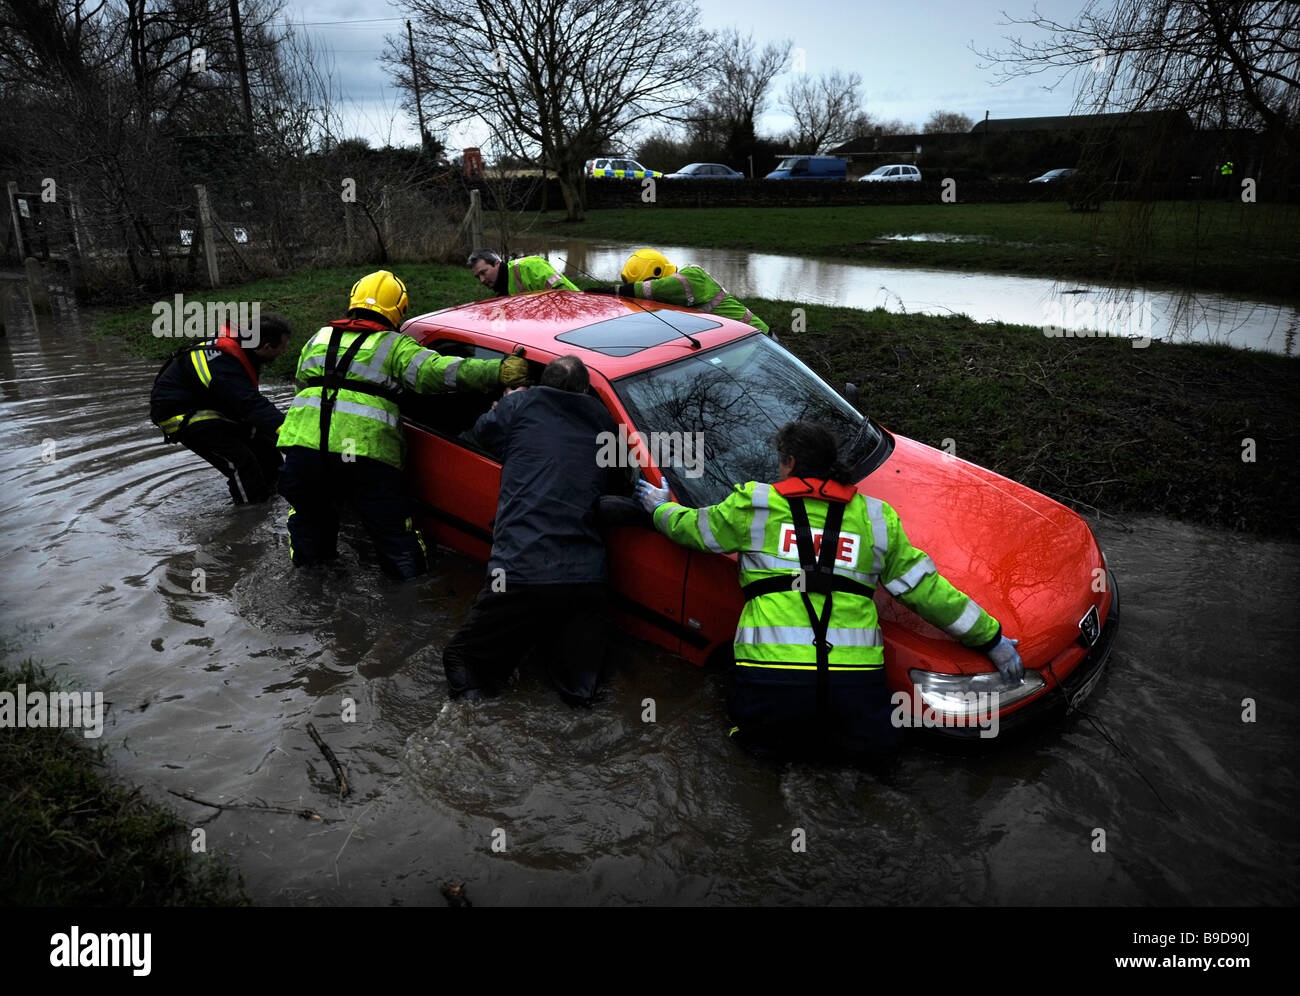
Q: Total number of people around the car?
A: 6